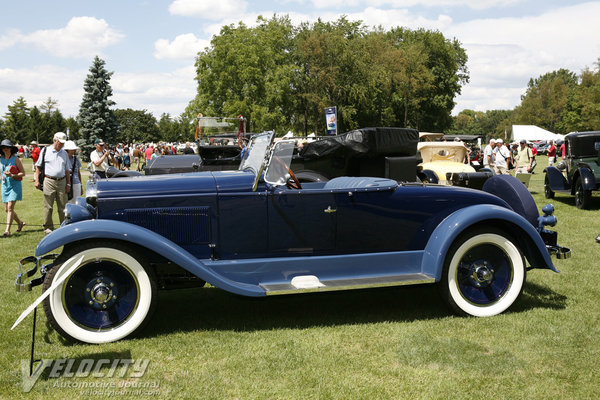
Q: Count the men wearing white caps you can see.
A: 3